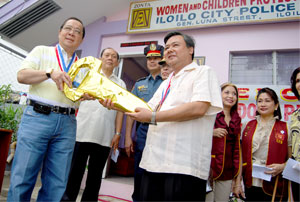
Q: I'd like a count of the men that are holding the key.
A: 2